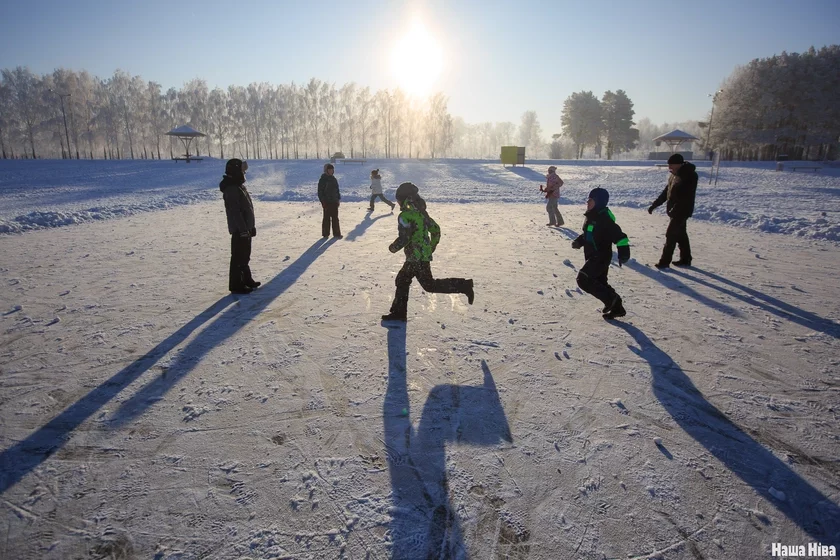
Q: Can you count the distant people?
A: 3